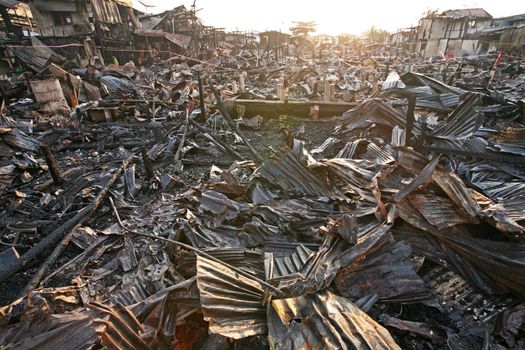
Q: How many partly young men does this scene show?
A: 0